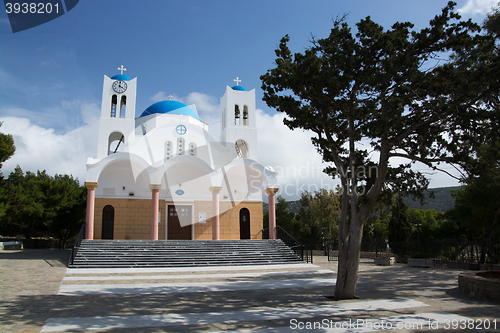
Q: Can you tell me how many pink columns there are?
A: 4